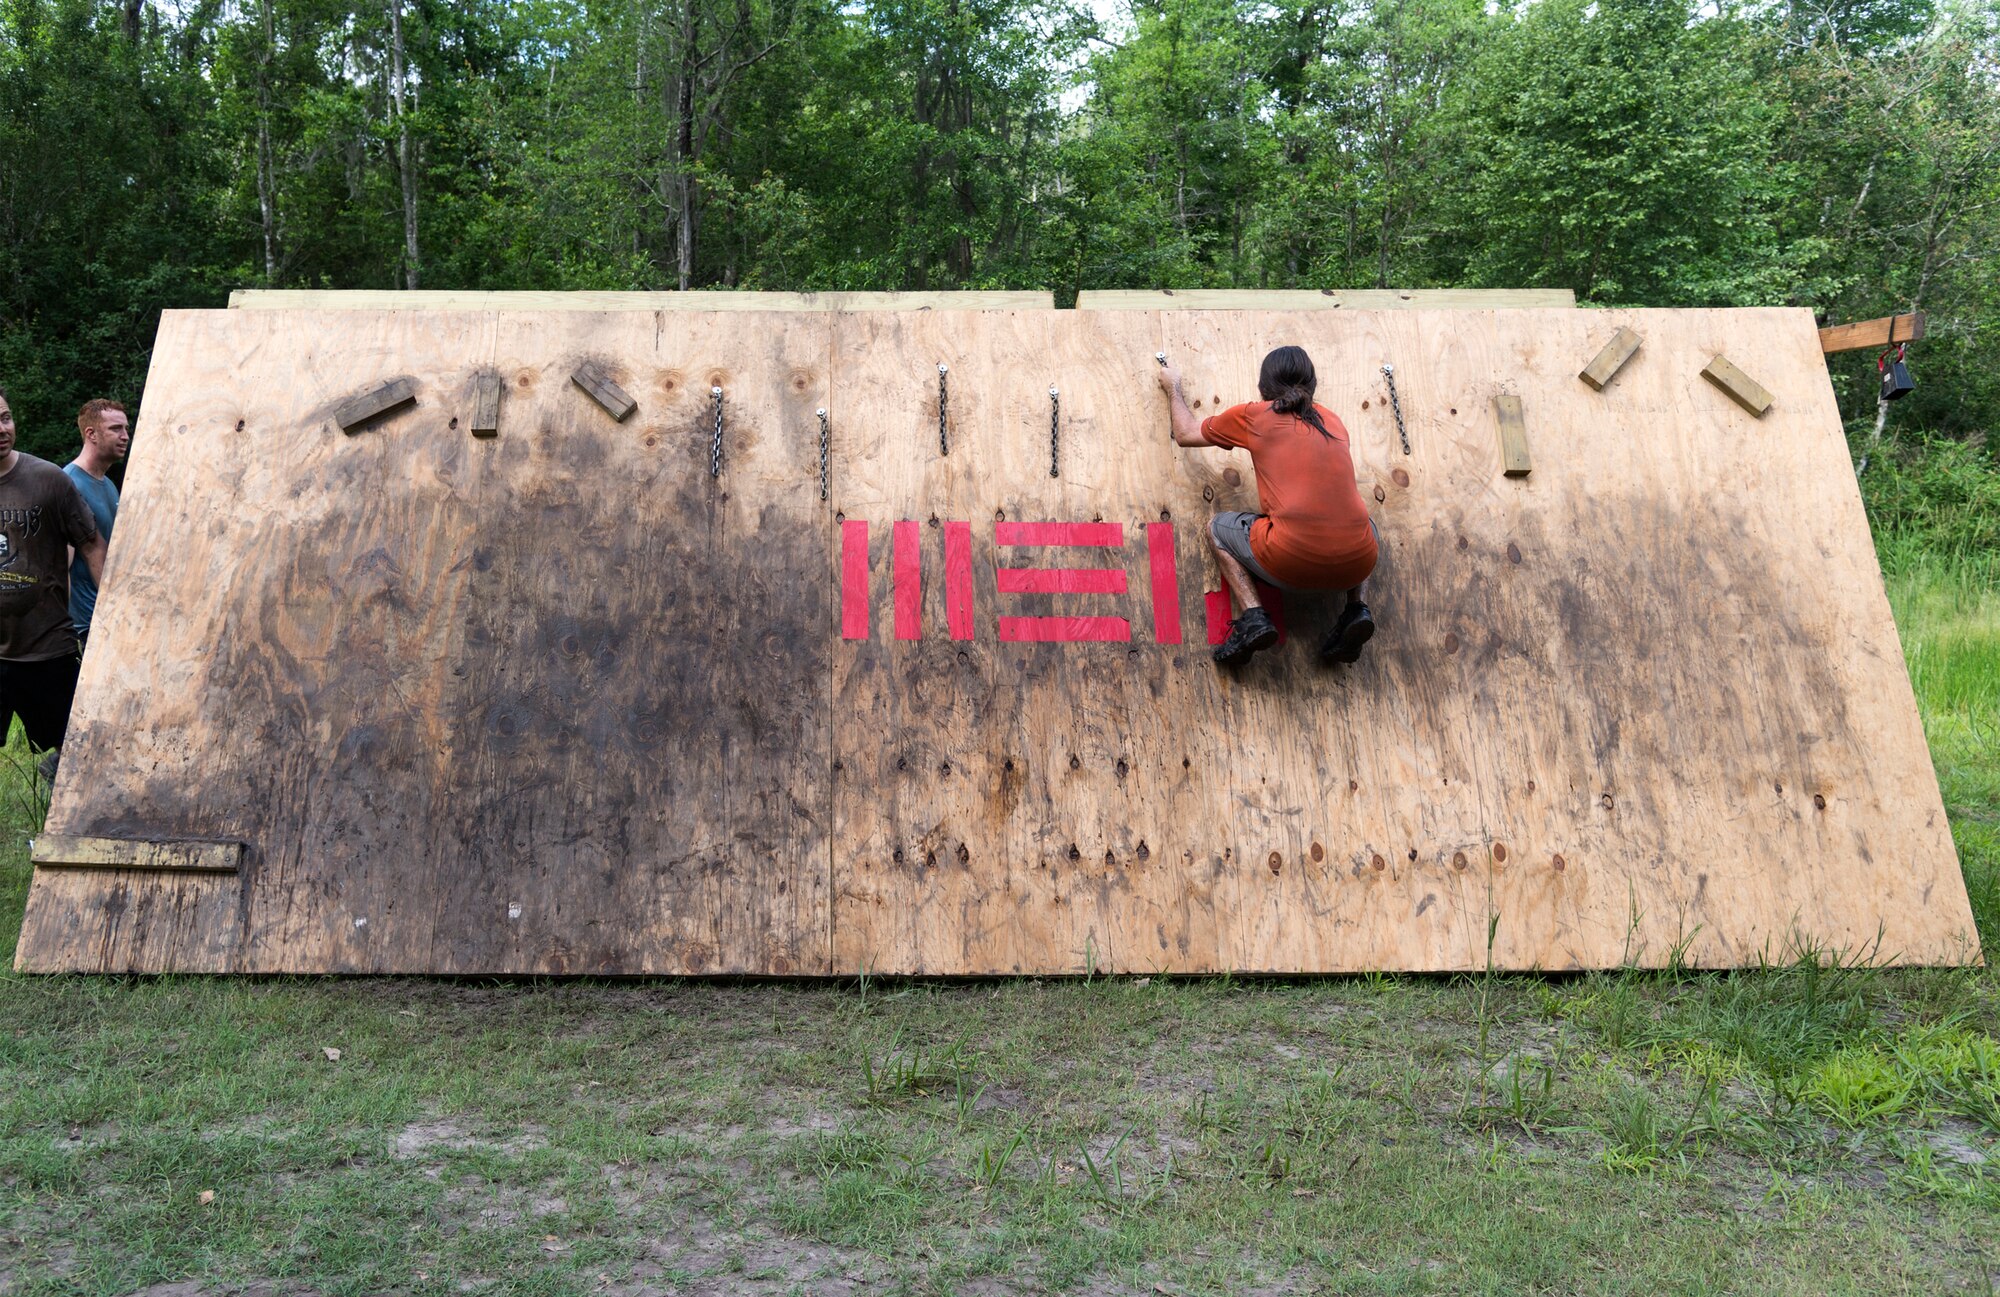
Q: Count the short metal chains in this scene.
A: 6